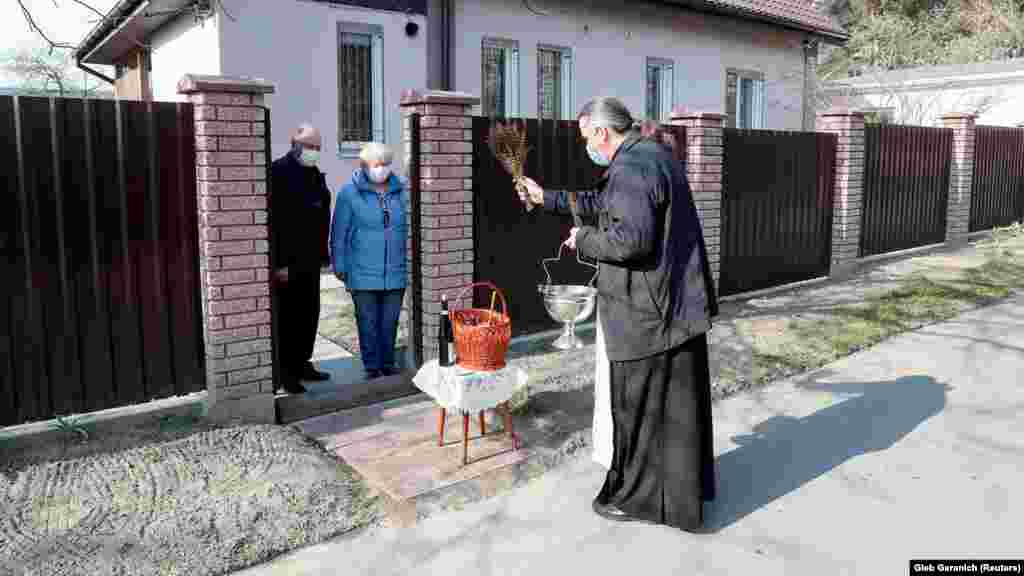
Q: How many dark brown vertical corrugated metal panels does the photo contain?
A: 5